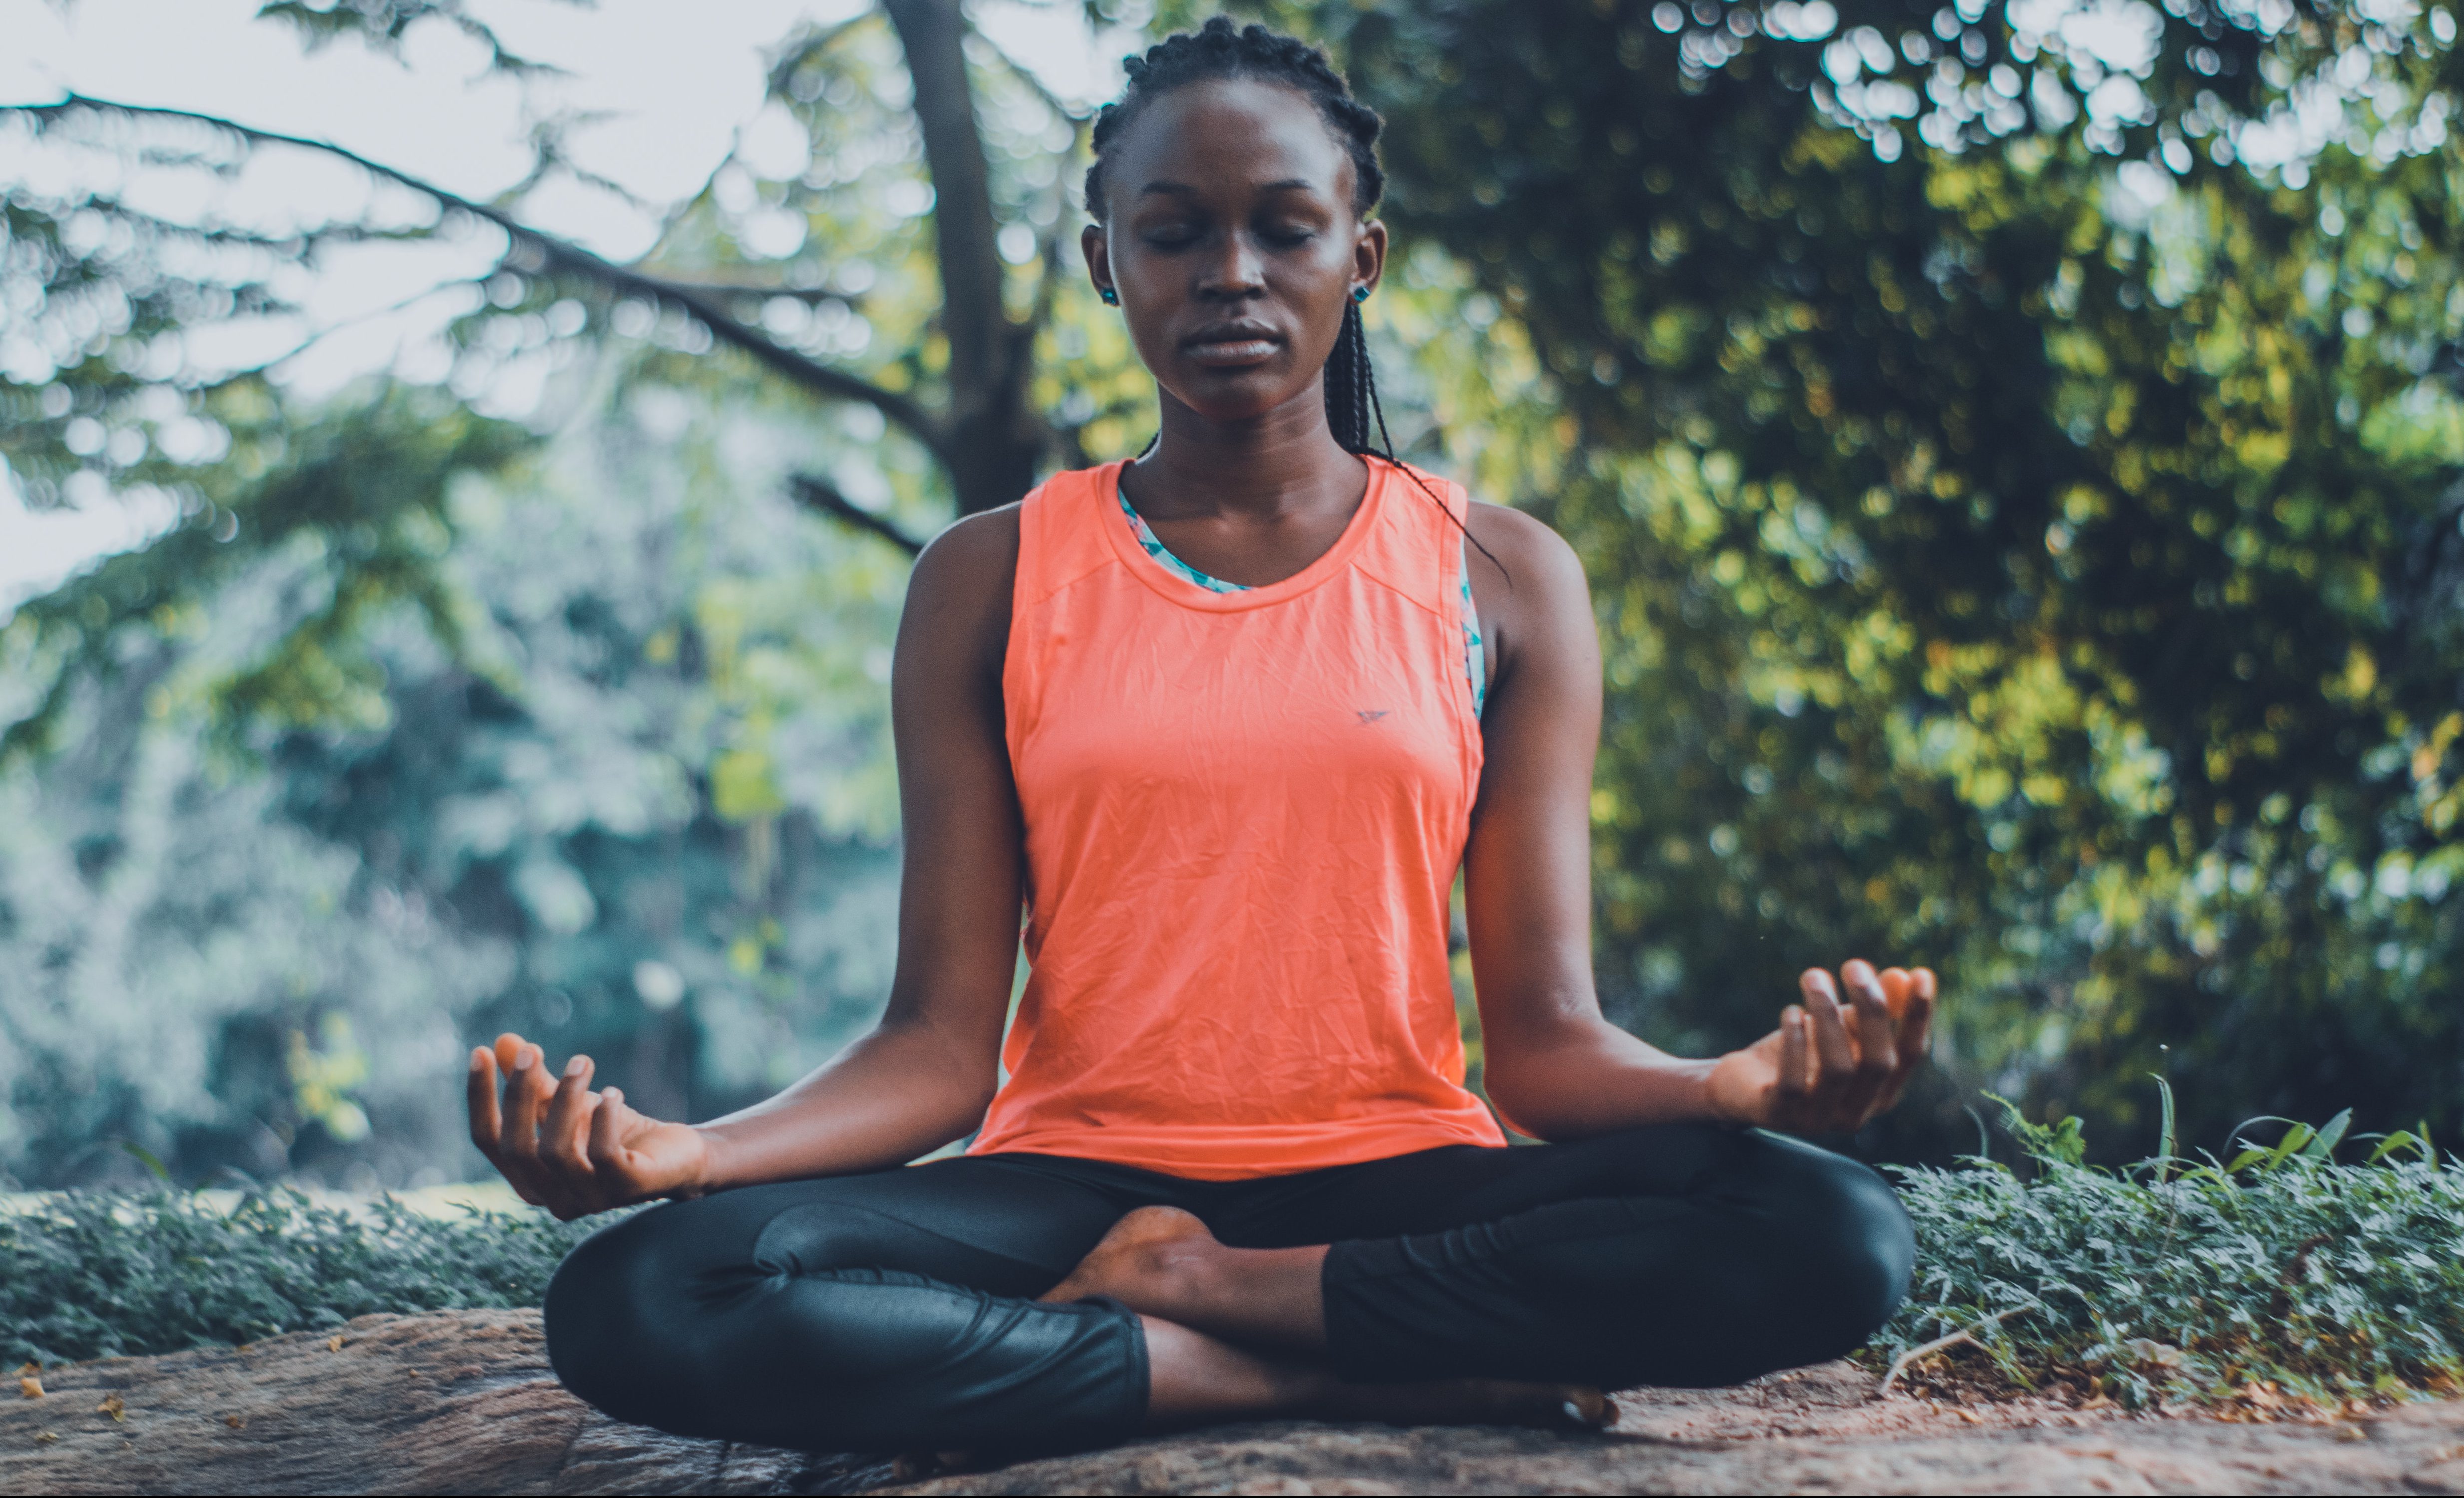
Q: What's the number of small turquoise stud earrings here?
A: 2